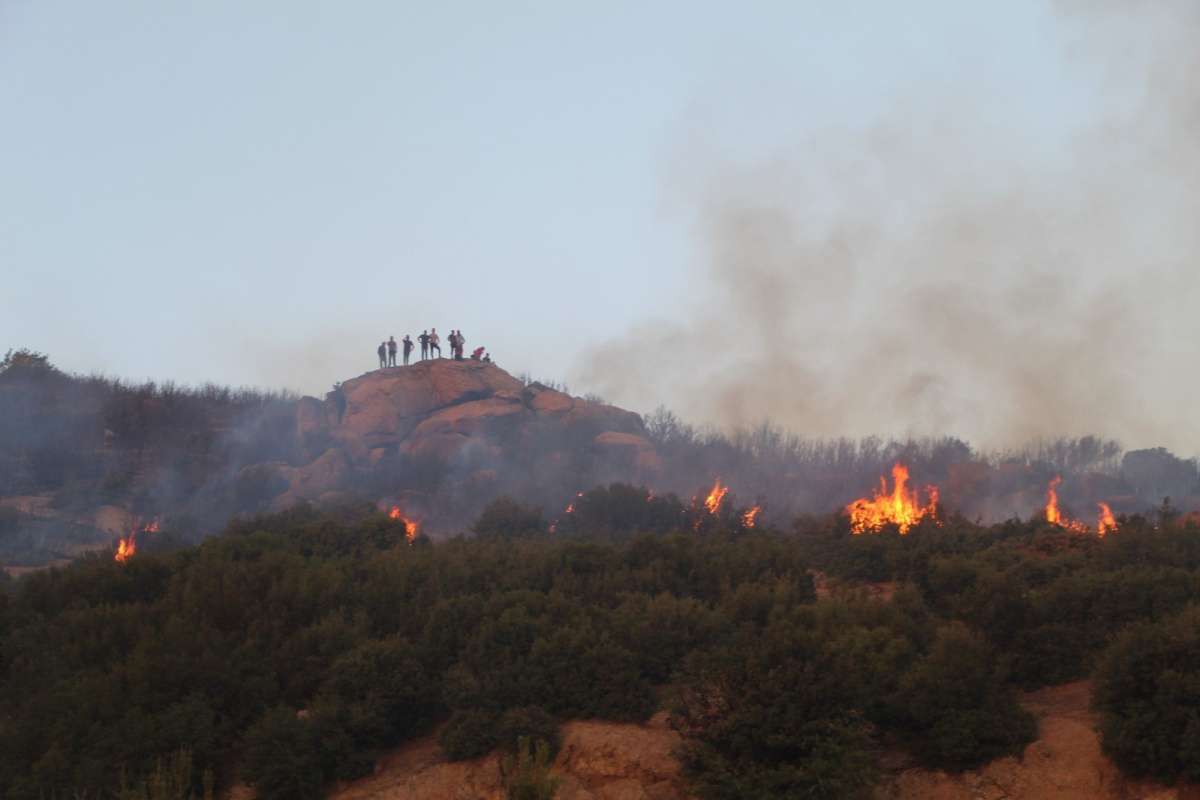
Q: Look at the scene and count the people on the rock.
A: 9